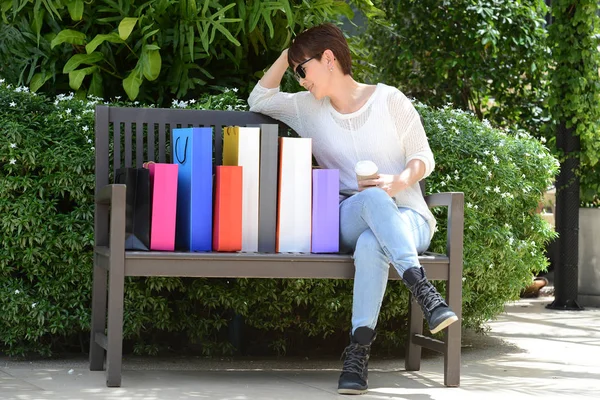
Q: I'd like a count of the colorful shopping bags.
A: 8